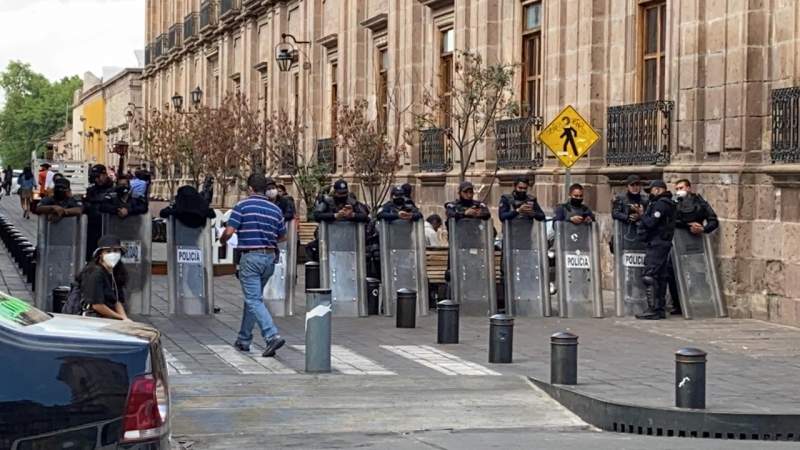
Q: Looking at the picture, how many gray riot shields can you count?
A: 11